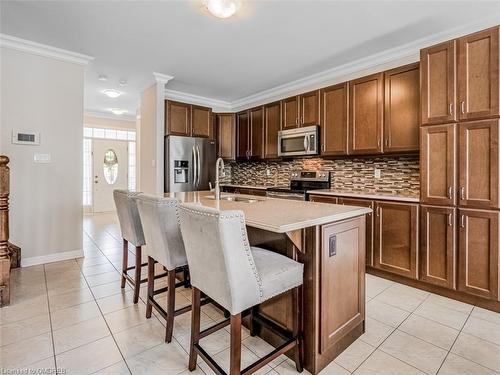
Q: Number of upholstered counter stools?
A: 3